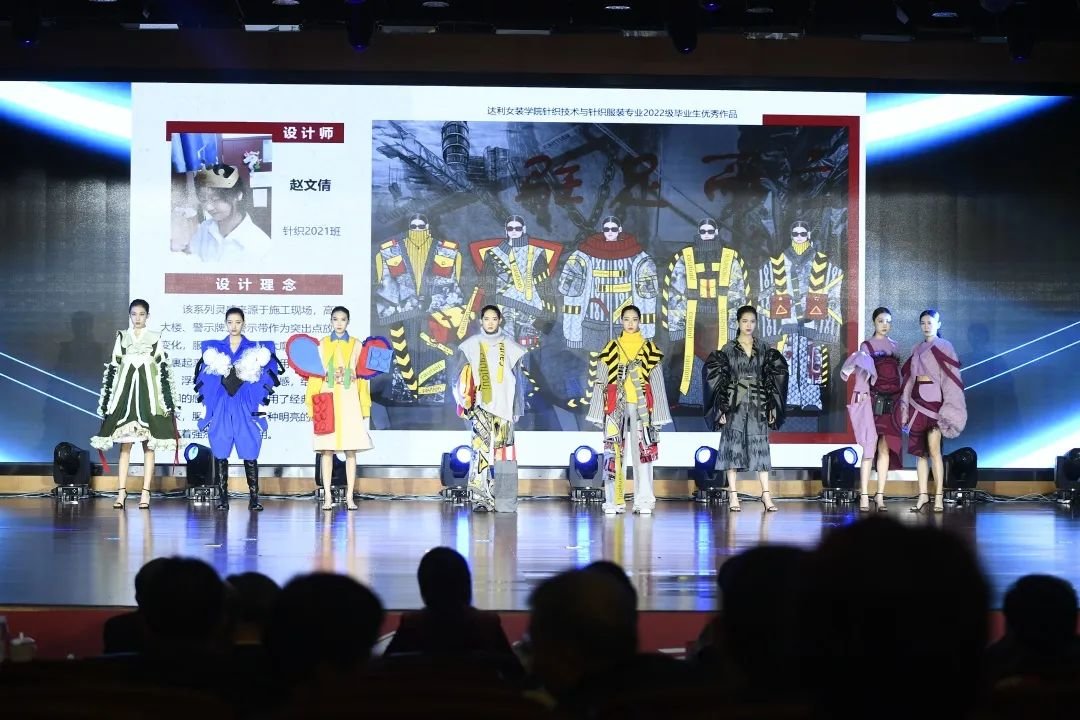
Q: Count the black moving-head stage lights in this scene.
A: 9